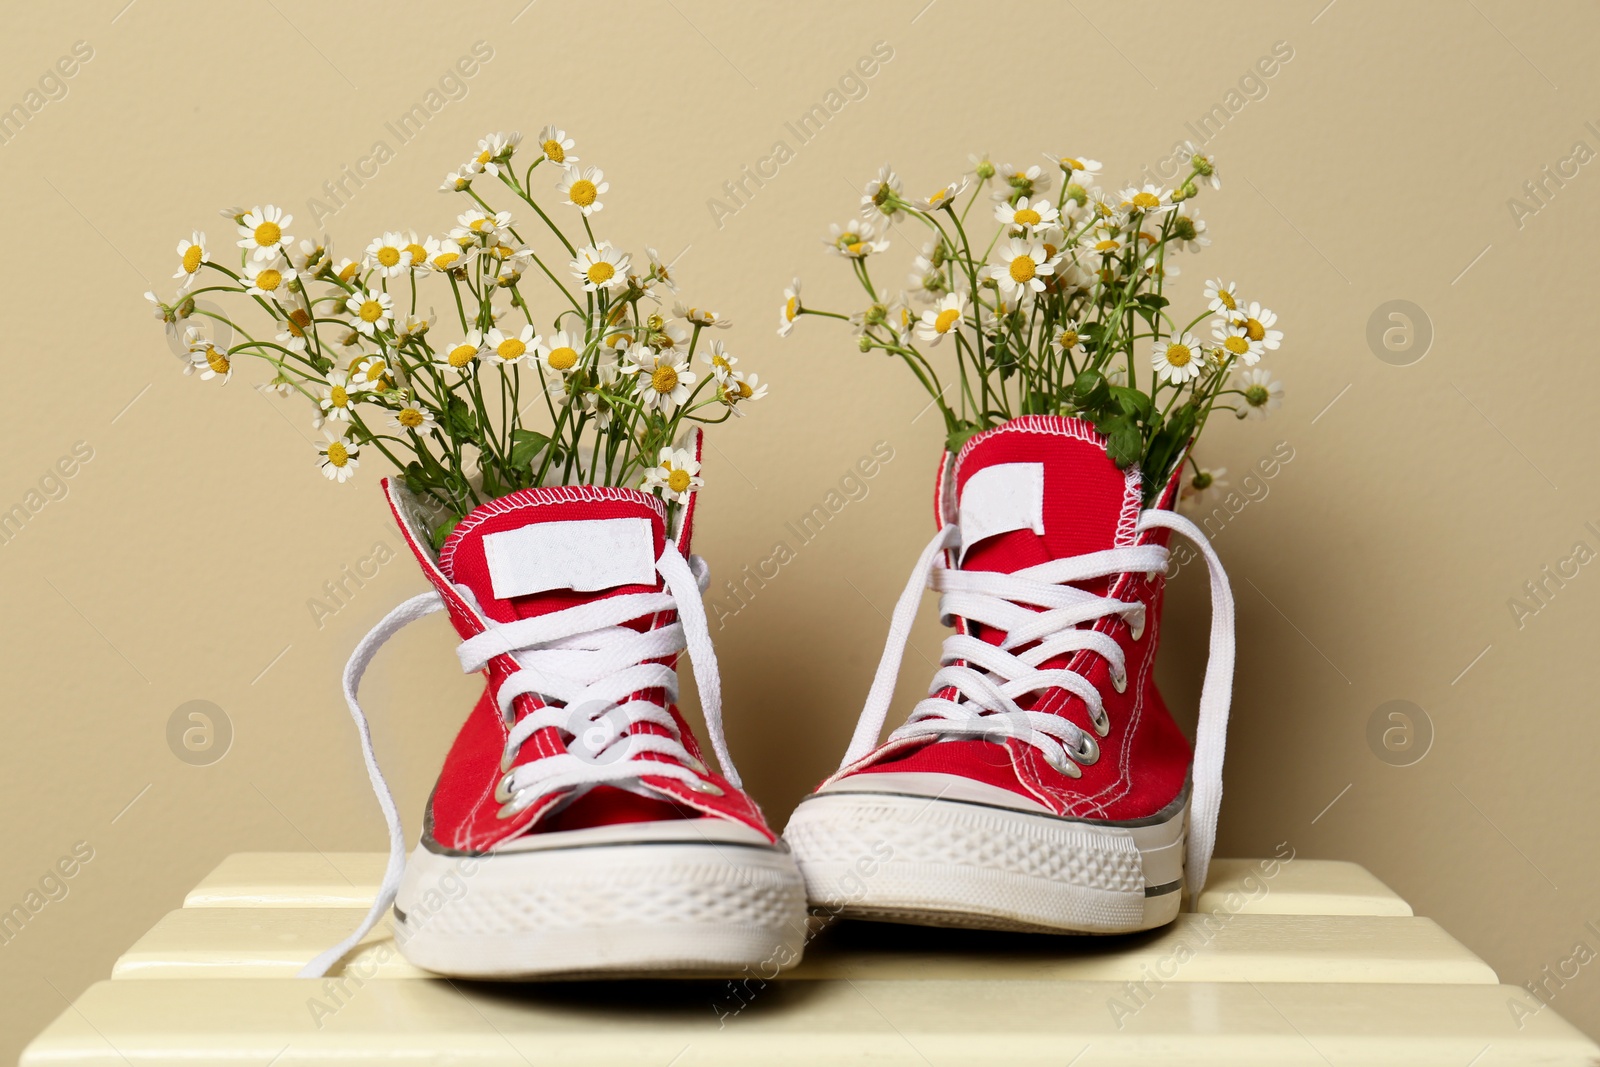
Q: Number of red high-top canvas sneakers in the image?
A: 2